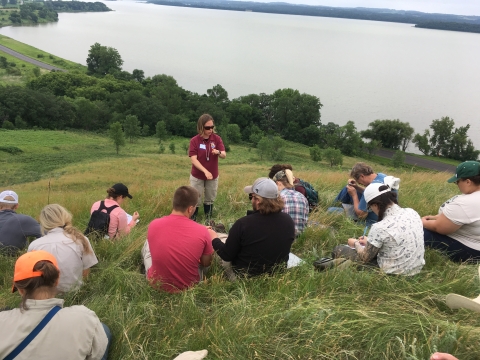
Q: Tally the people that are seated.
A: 11